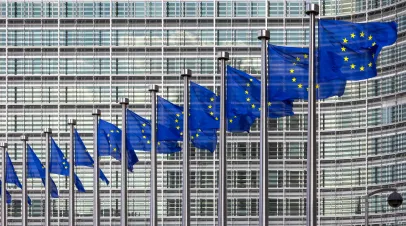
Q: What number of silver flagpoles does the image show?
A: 11